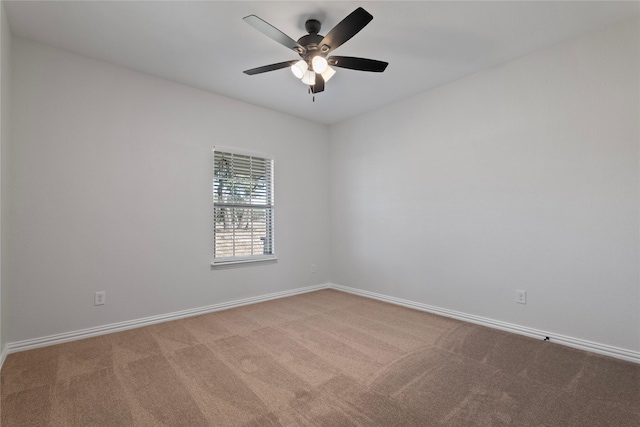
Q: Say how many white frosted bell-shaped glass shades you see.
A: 4